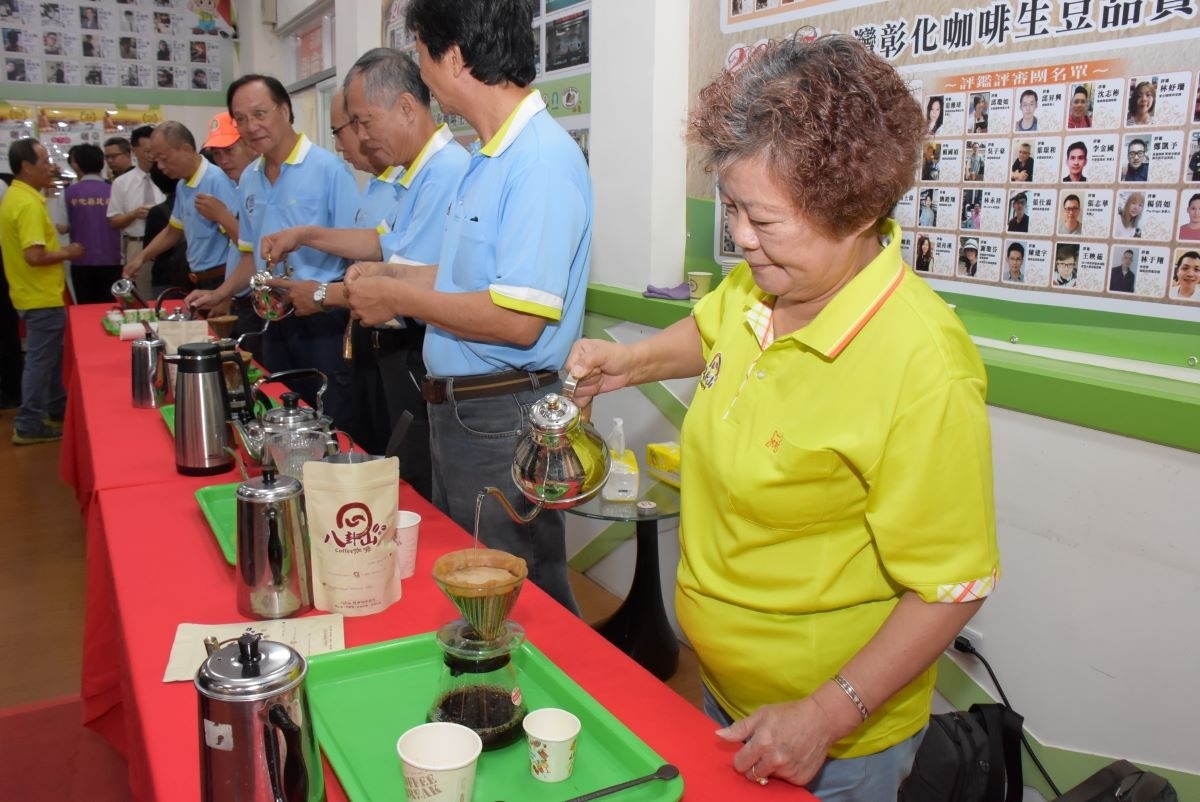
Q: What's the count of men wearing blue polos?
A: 6